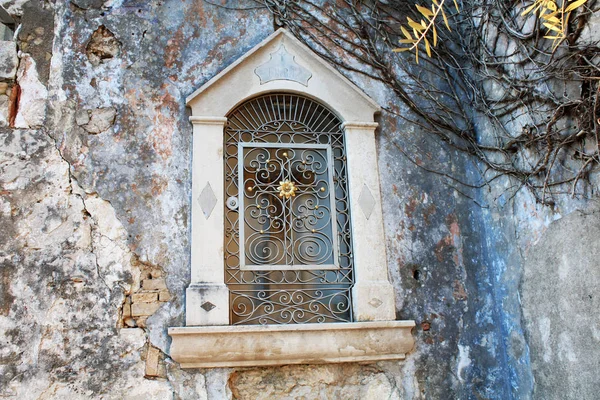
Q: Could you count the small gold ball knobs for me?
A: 9